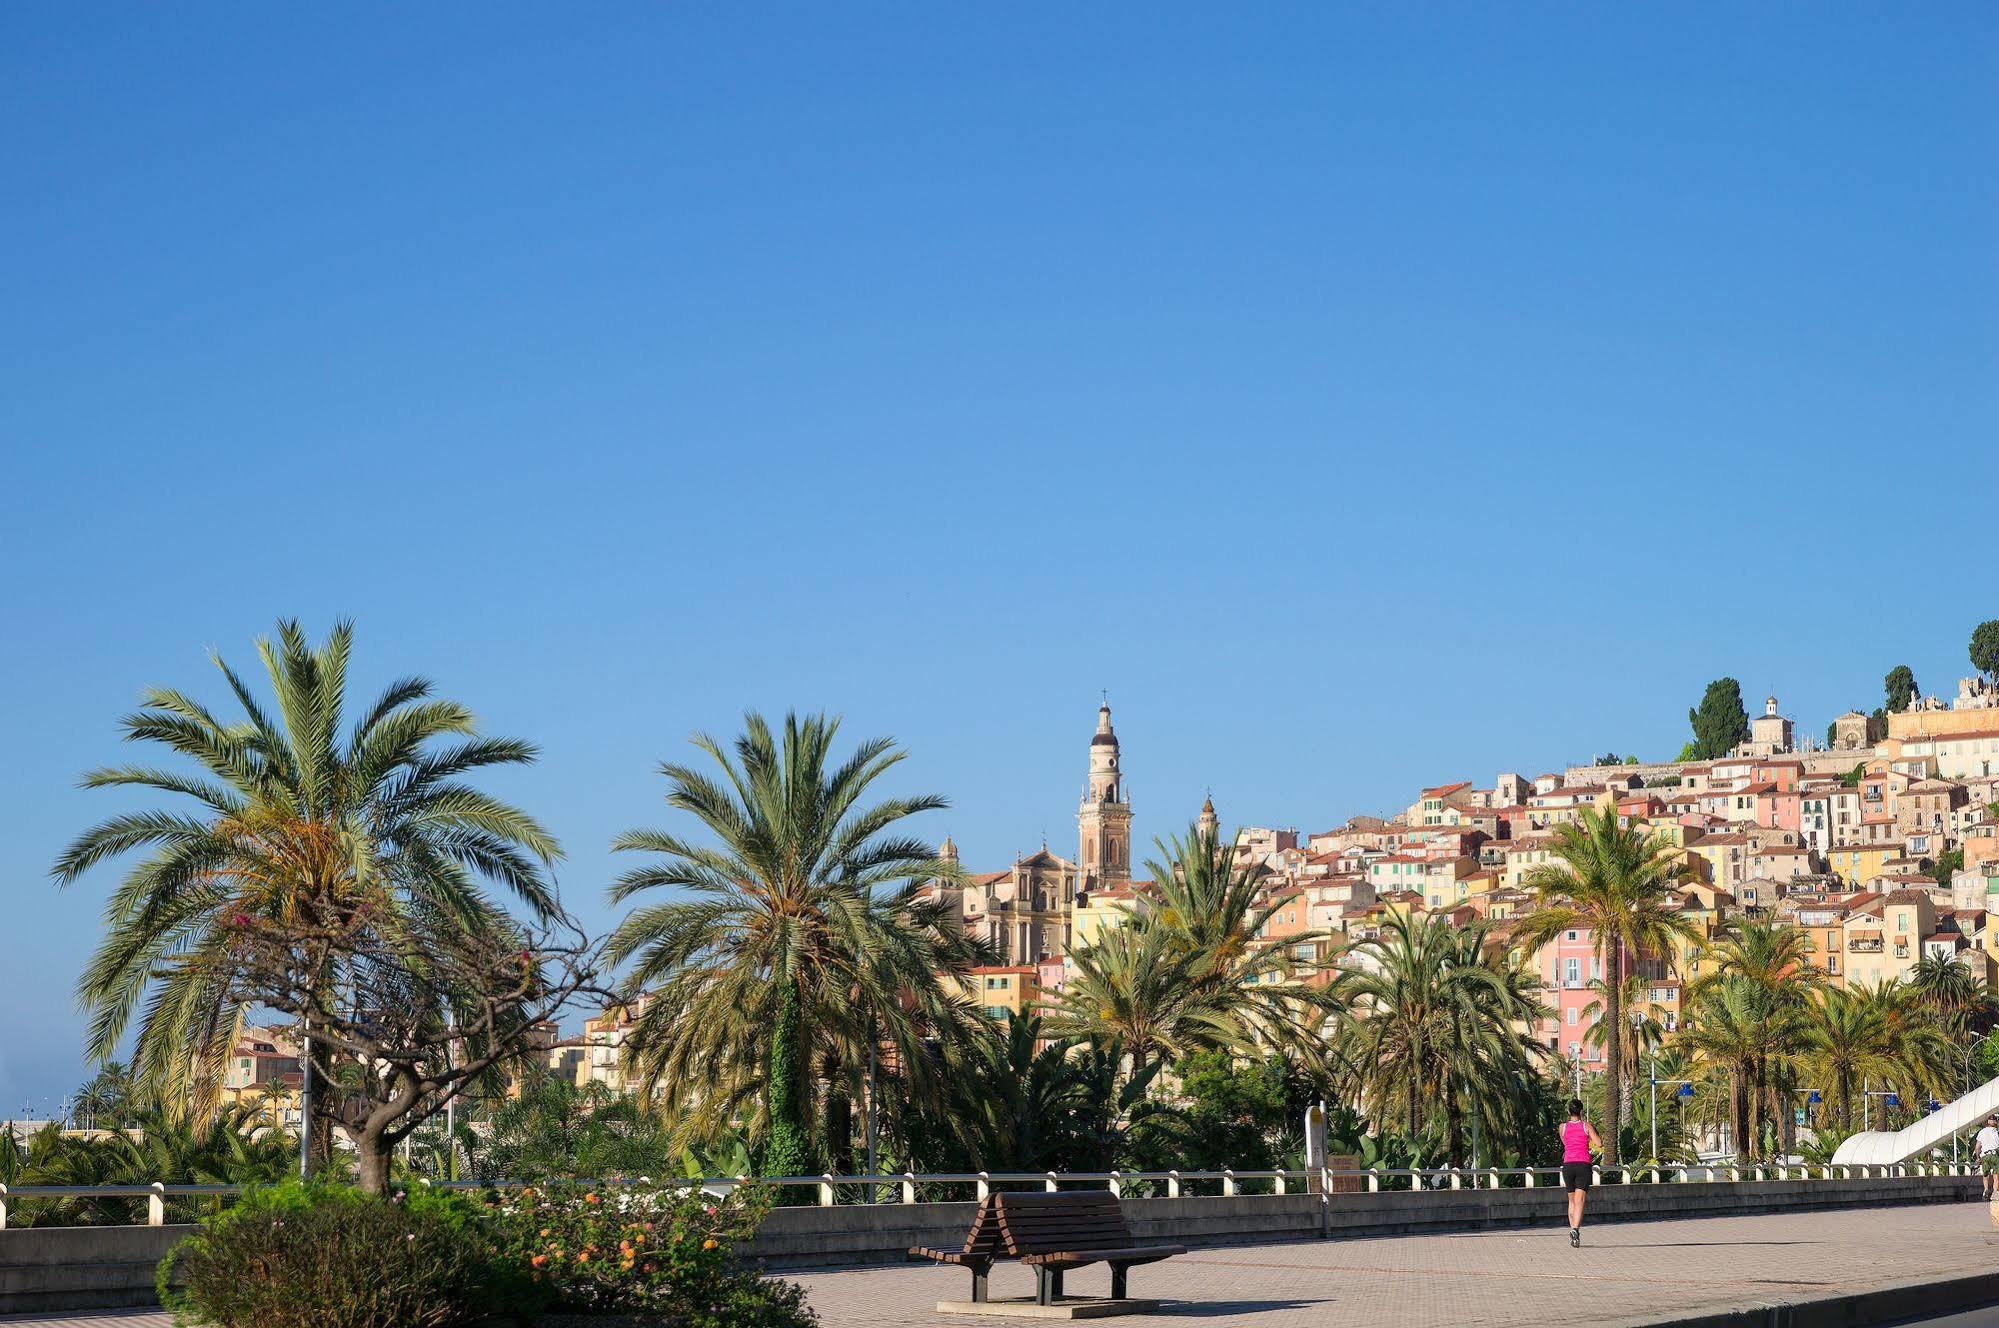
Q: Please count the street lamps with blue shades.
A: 4